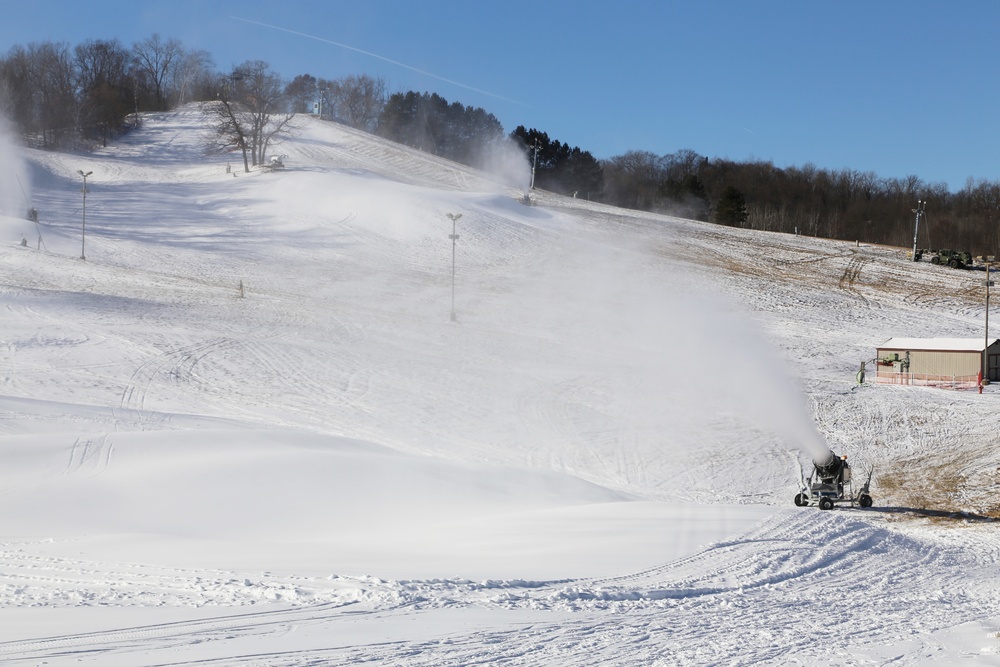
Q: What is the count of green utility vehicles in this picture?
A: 1